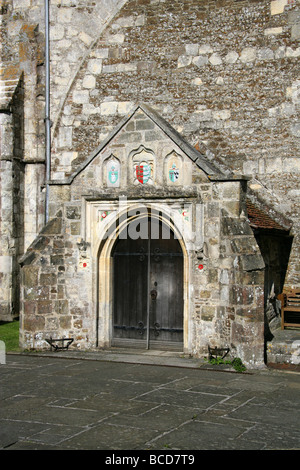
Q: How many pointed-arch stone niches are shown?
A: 3